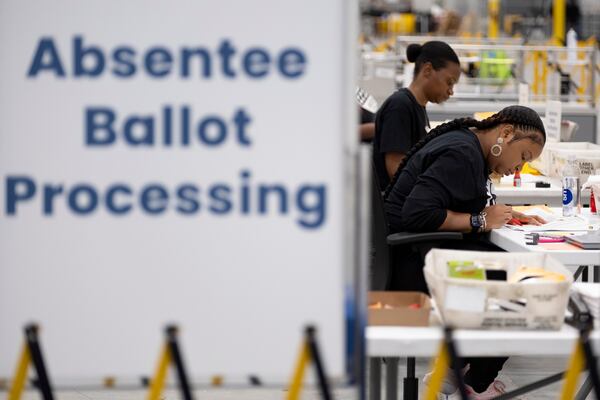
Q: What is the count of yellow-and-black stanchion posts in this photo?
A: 5